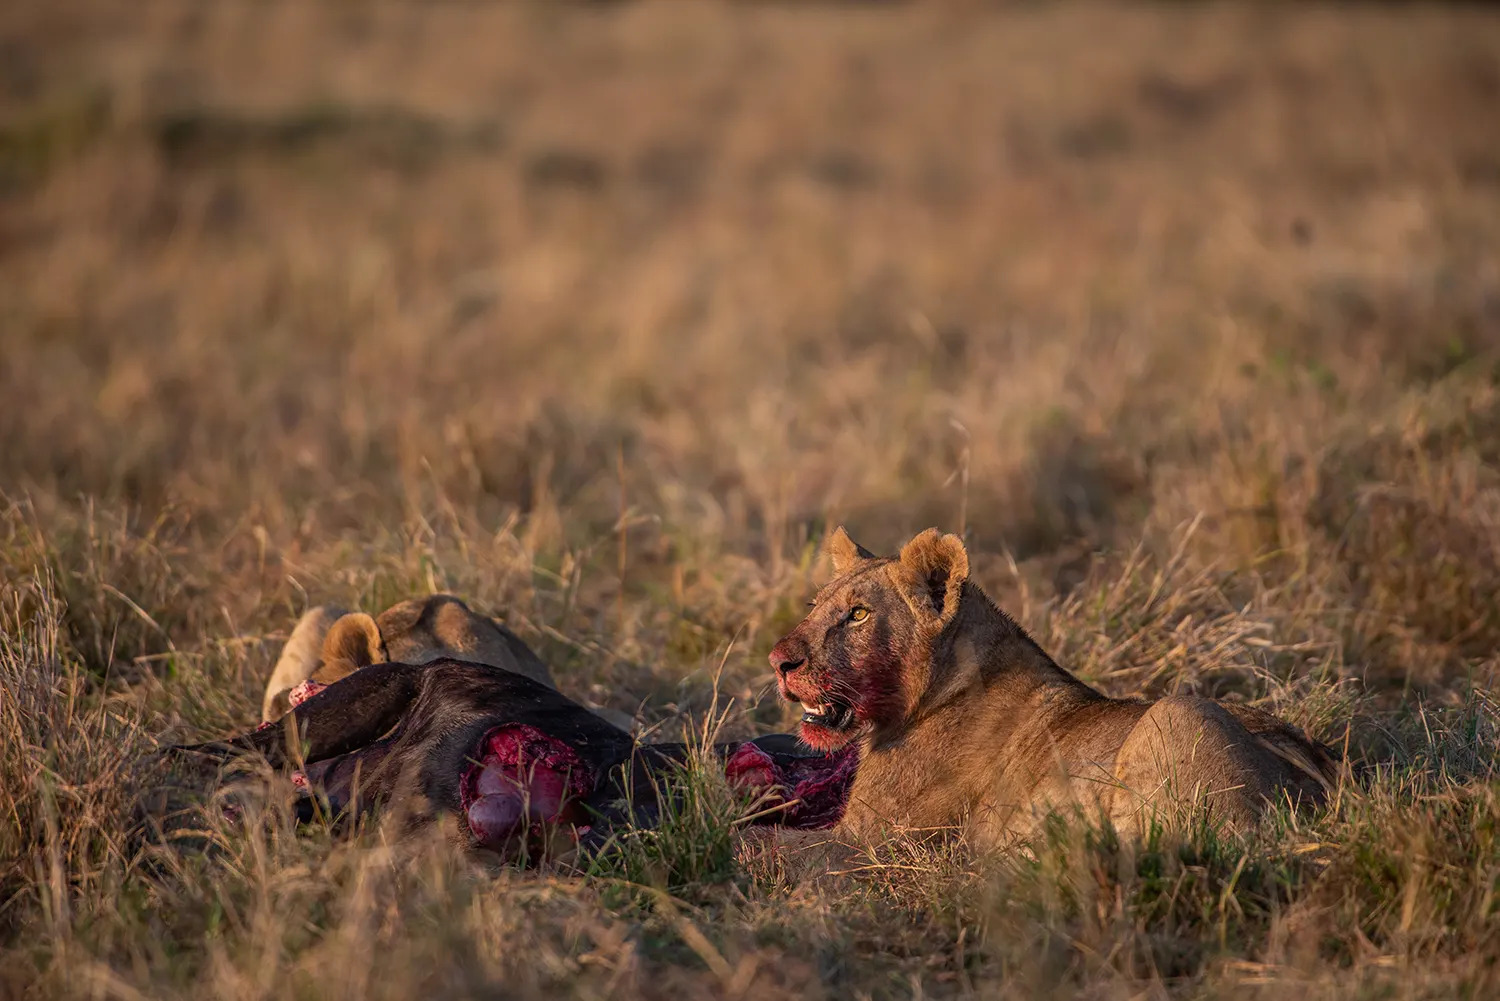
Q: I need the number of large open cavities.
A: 2